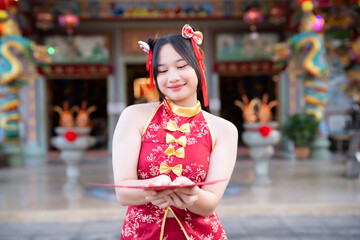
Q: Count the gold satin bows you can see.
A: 4